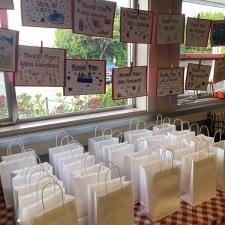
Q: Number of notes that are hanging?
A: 14